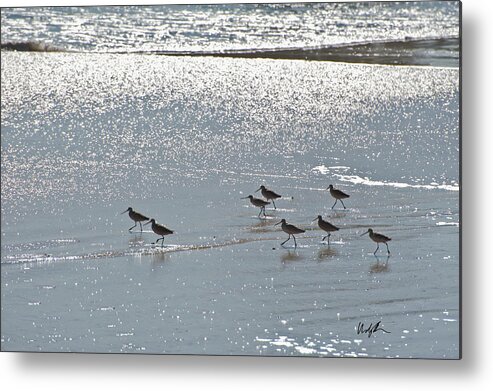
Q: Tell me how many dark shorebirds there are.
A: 8